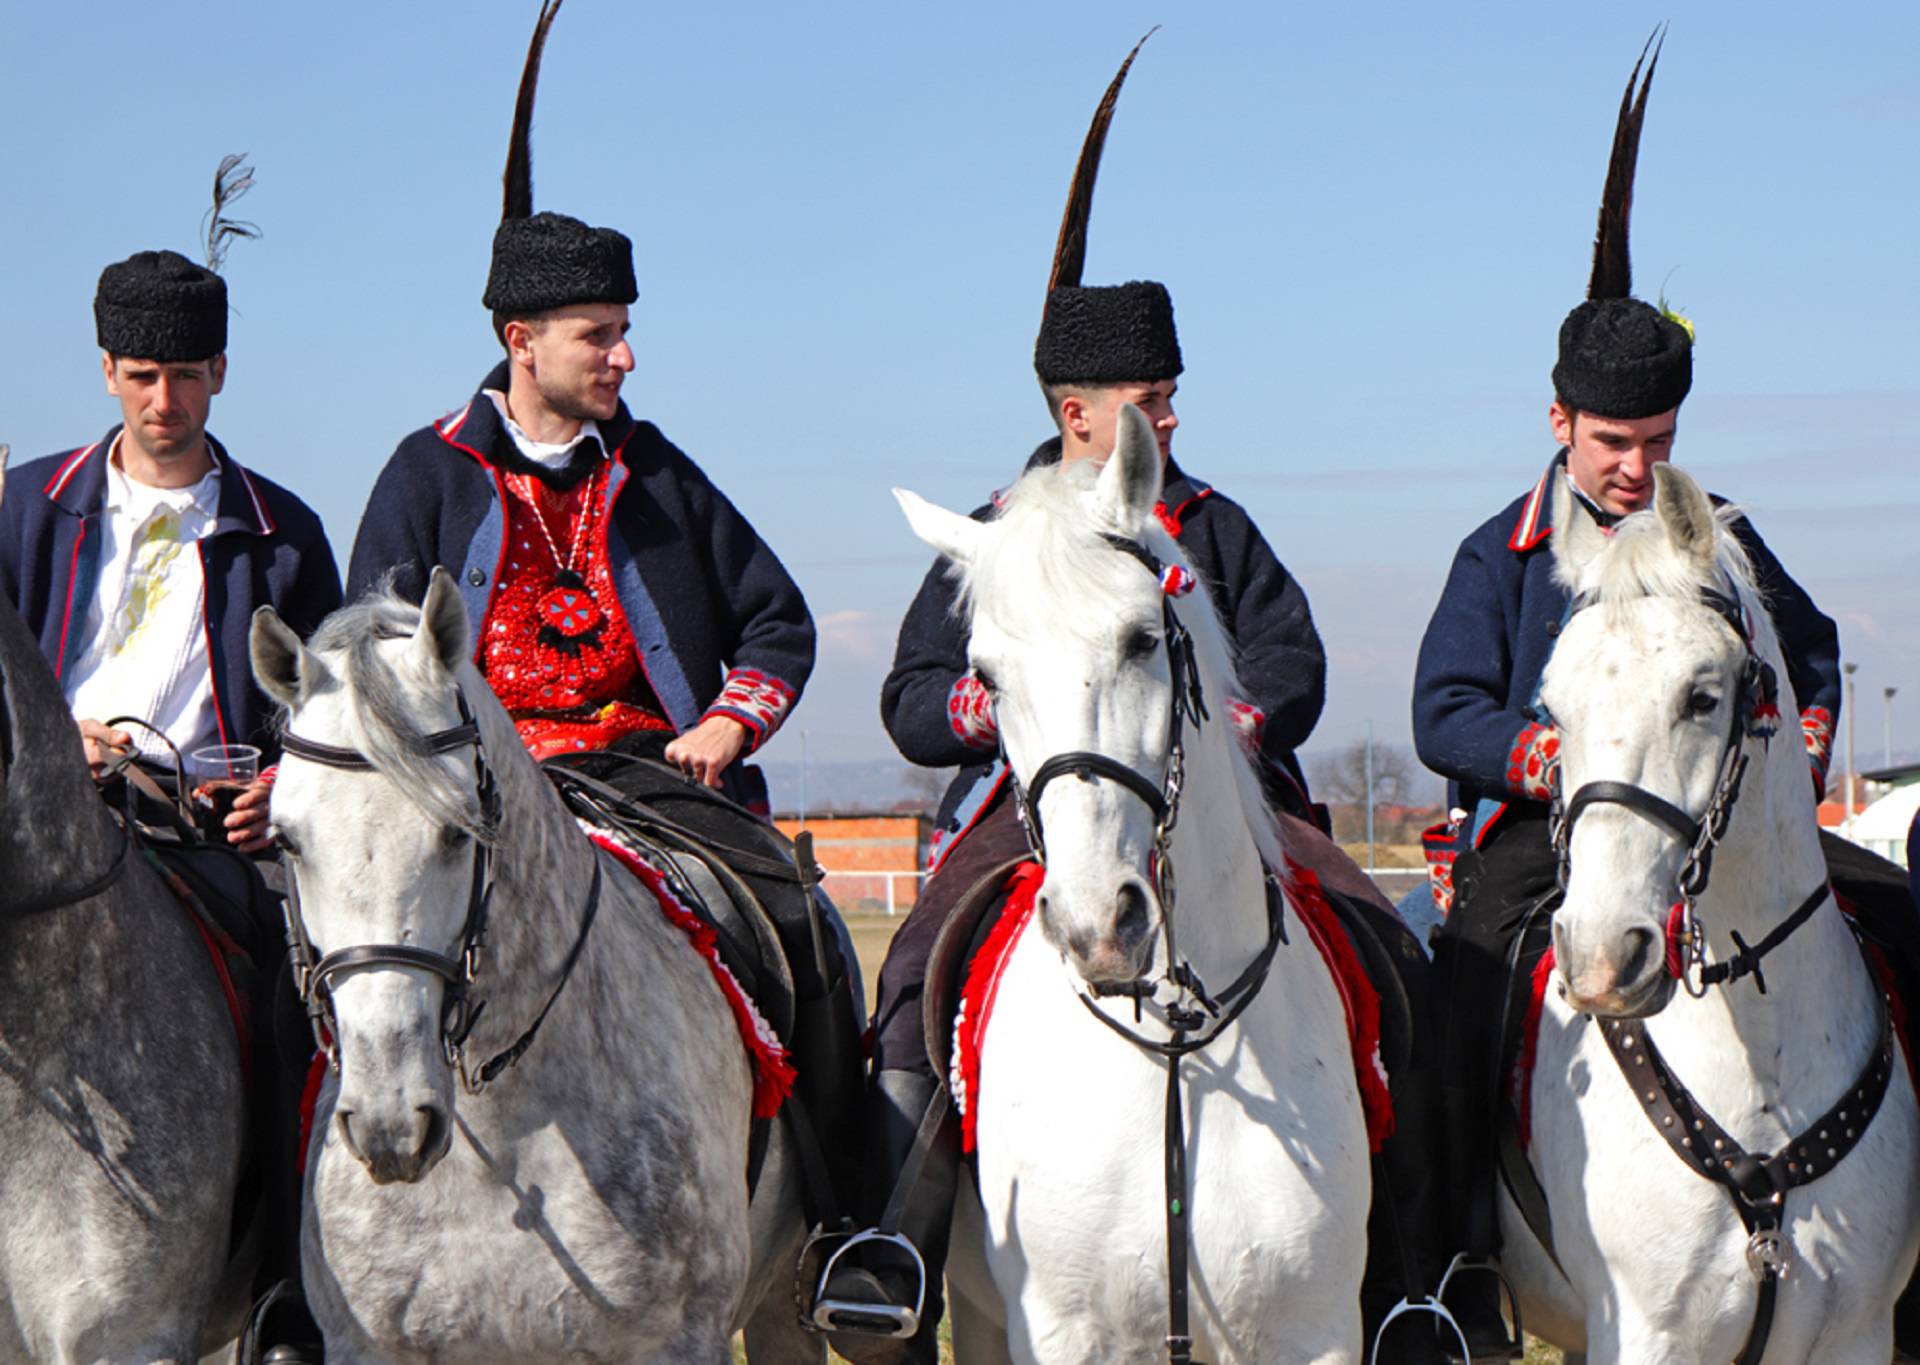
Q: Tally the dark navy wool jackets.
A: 4